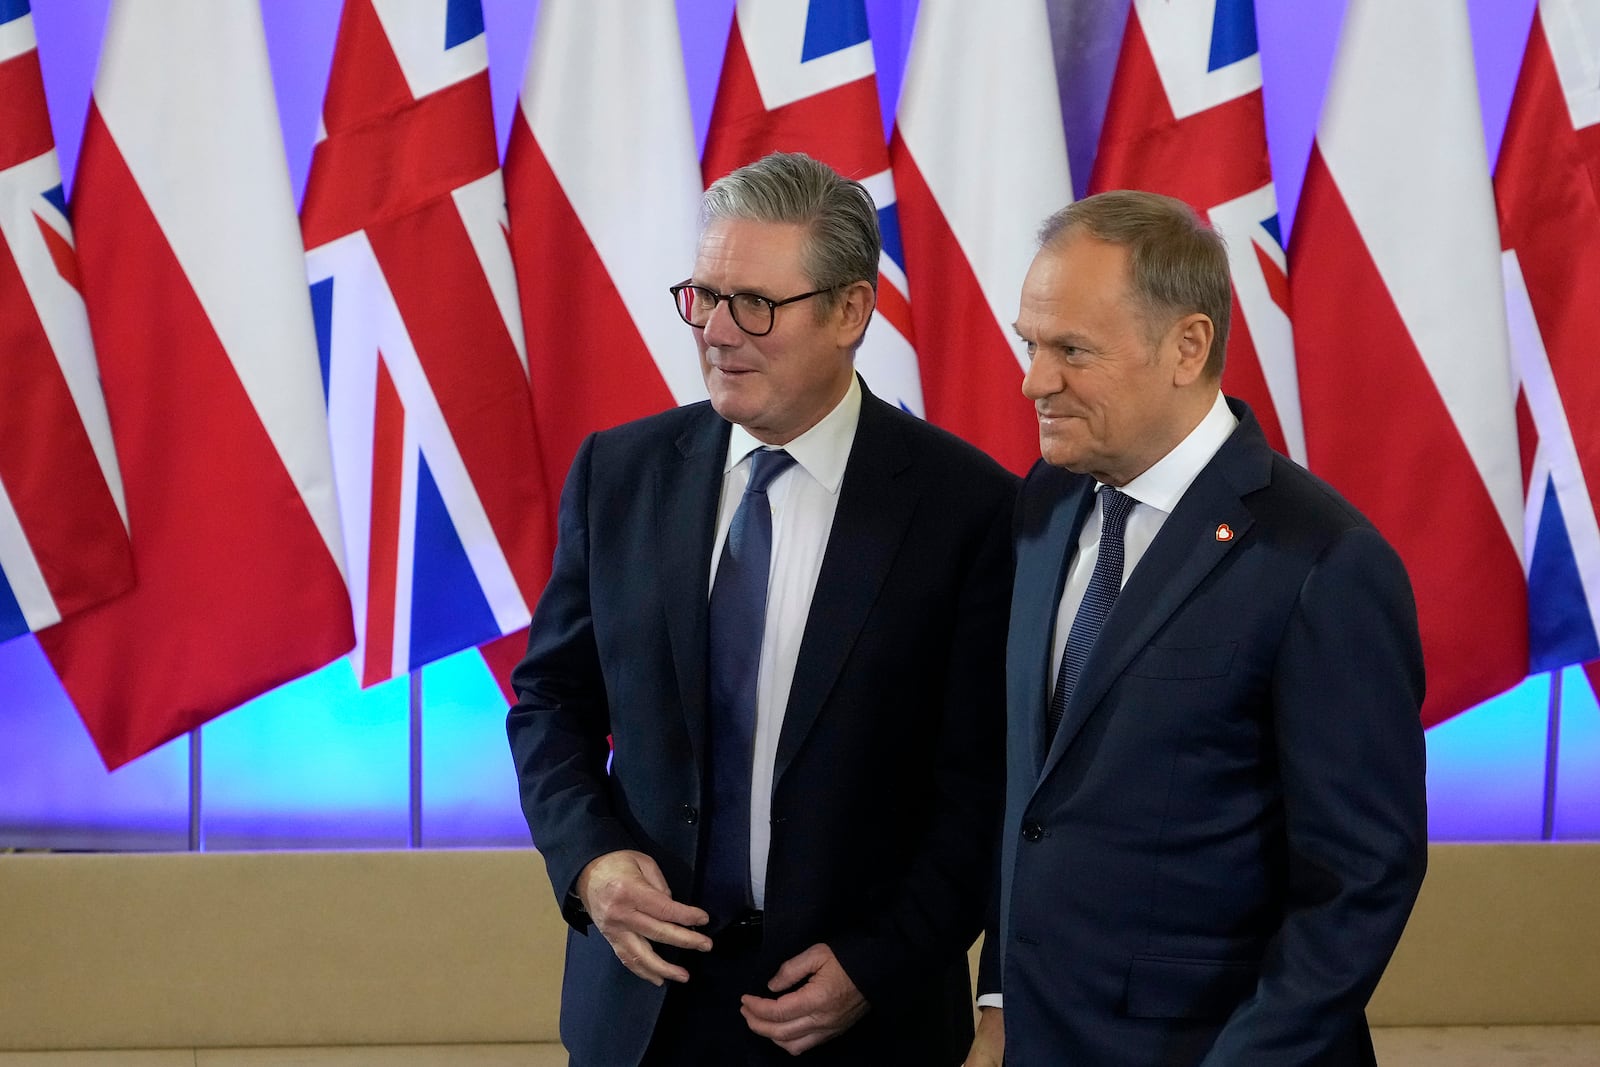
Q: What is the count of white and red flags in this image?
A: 4